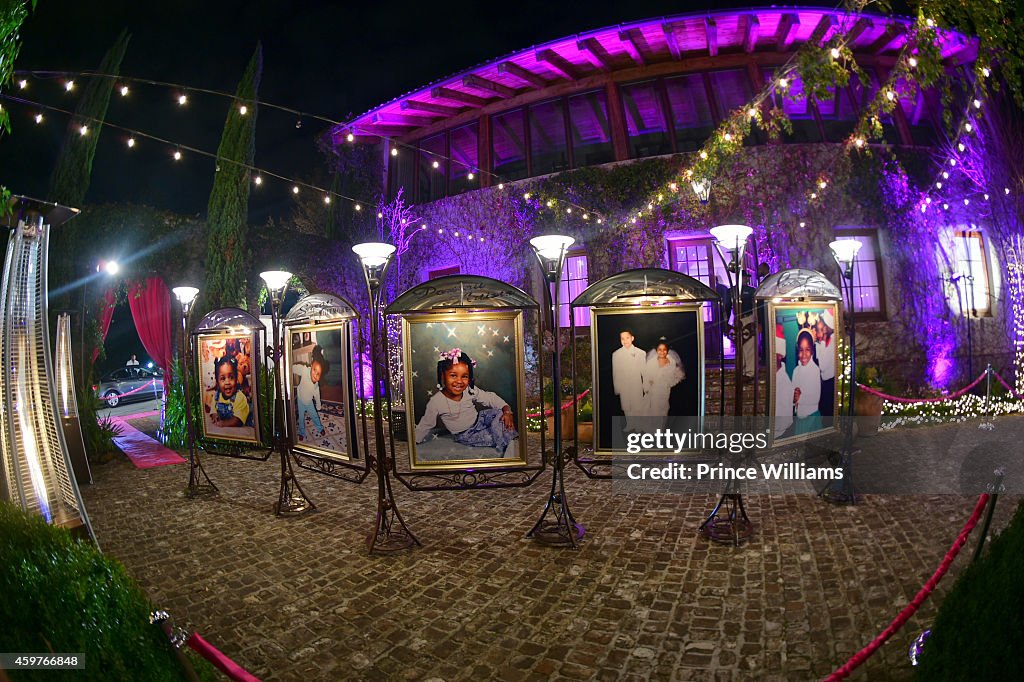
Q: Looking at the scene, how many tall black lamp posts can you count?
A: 6